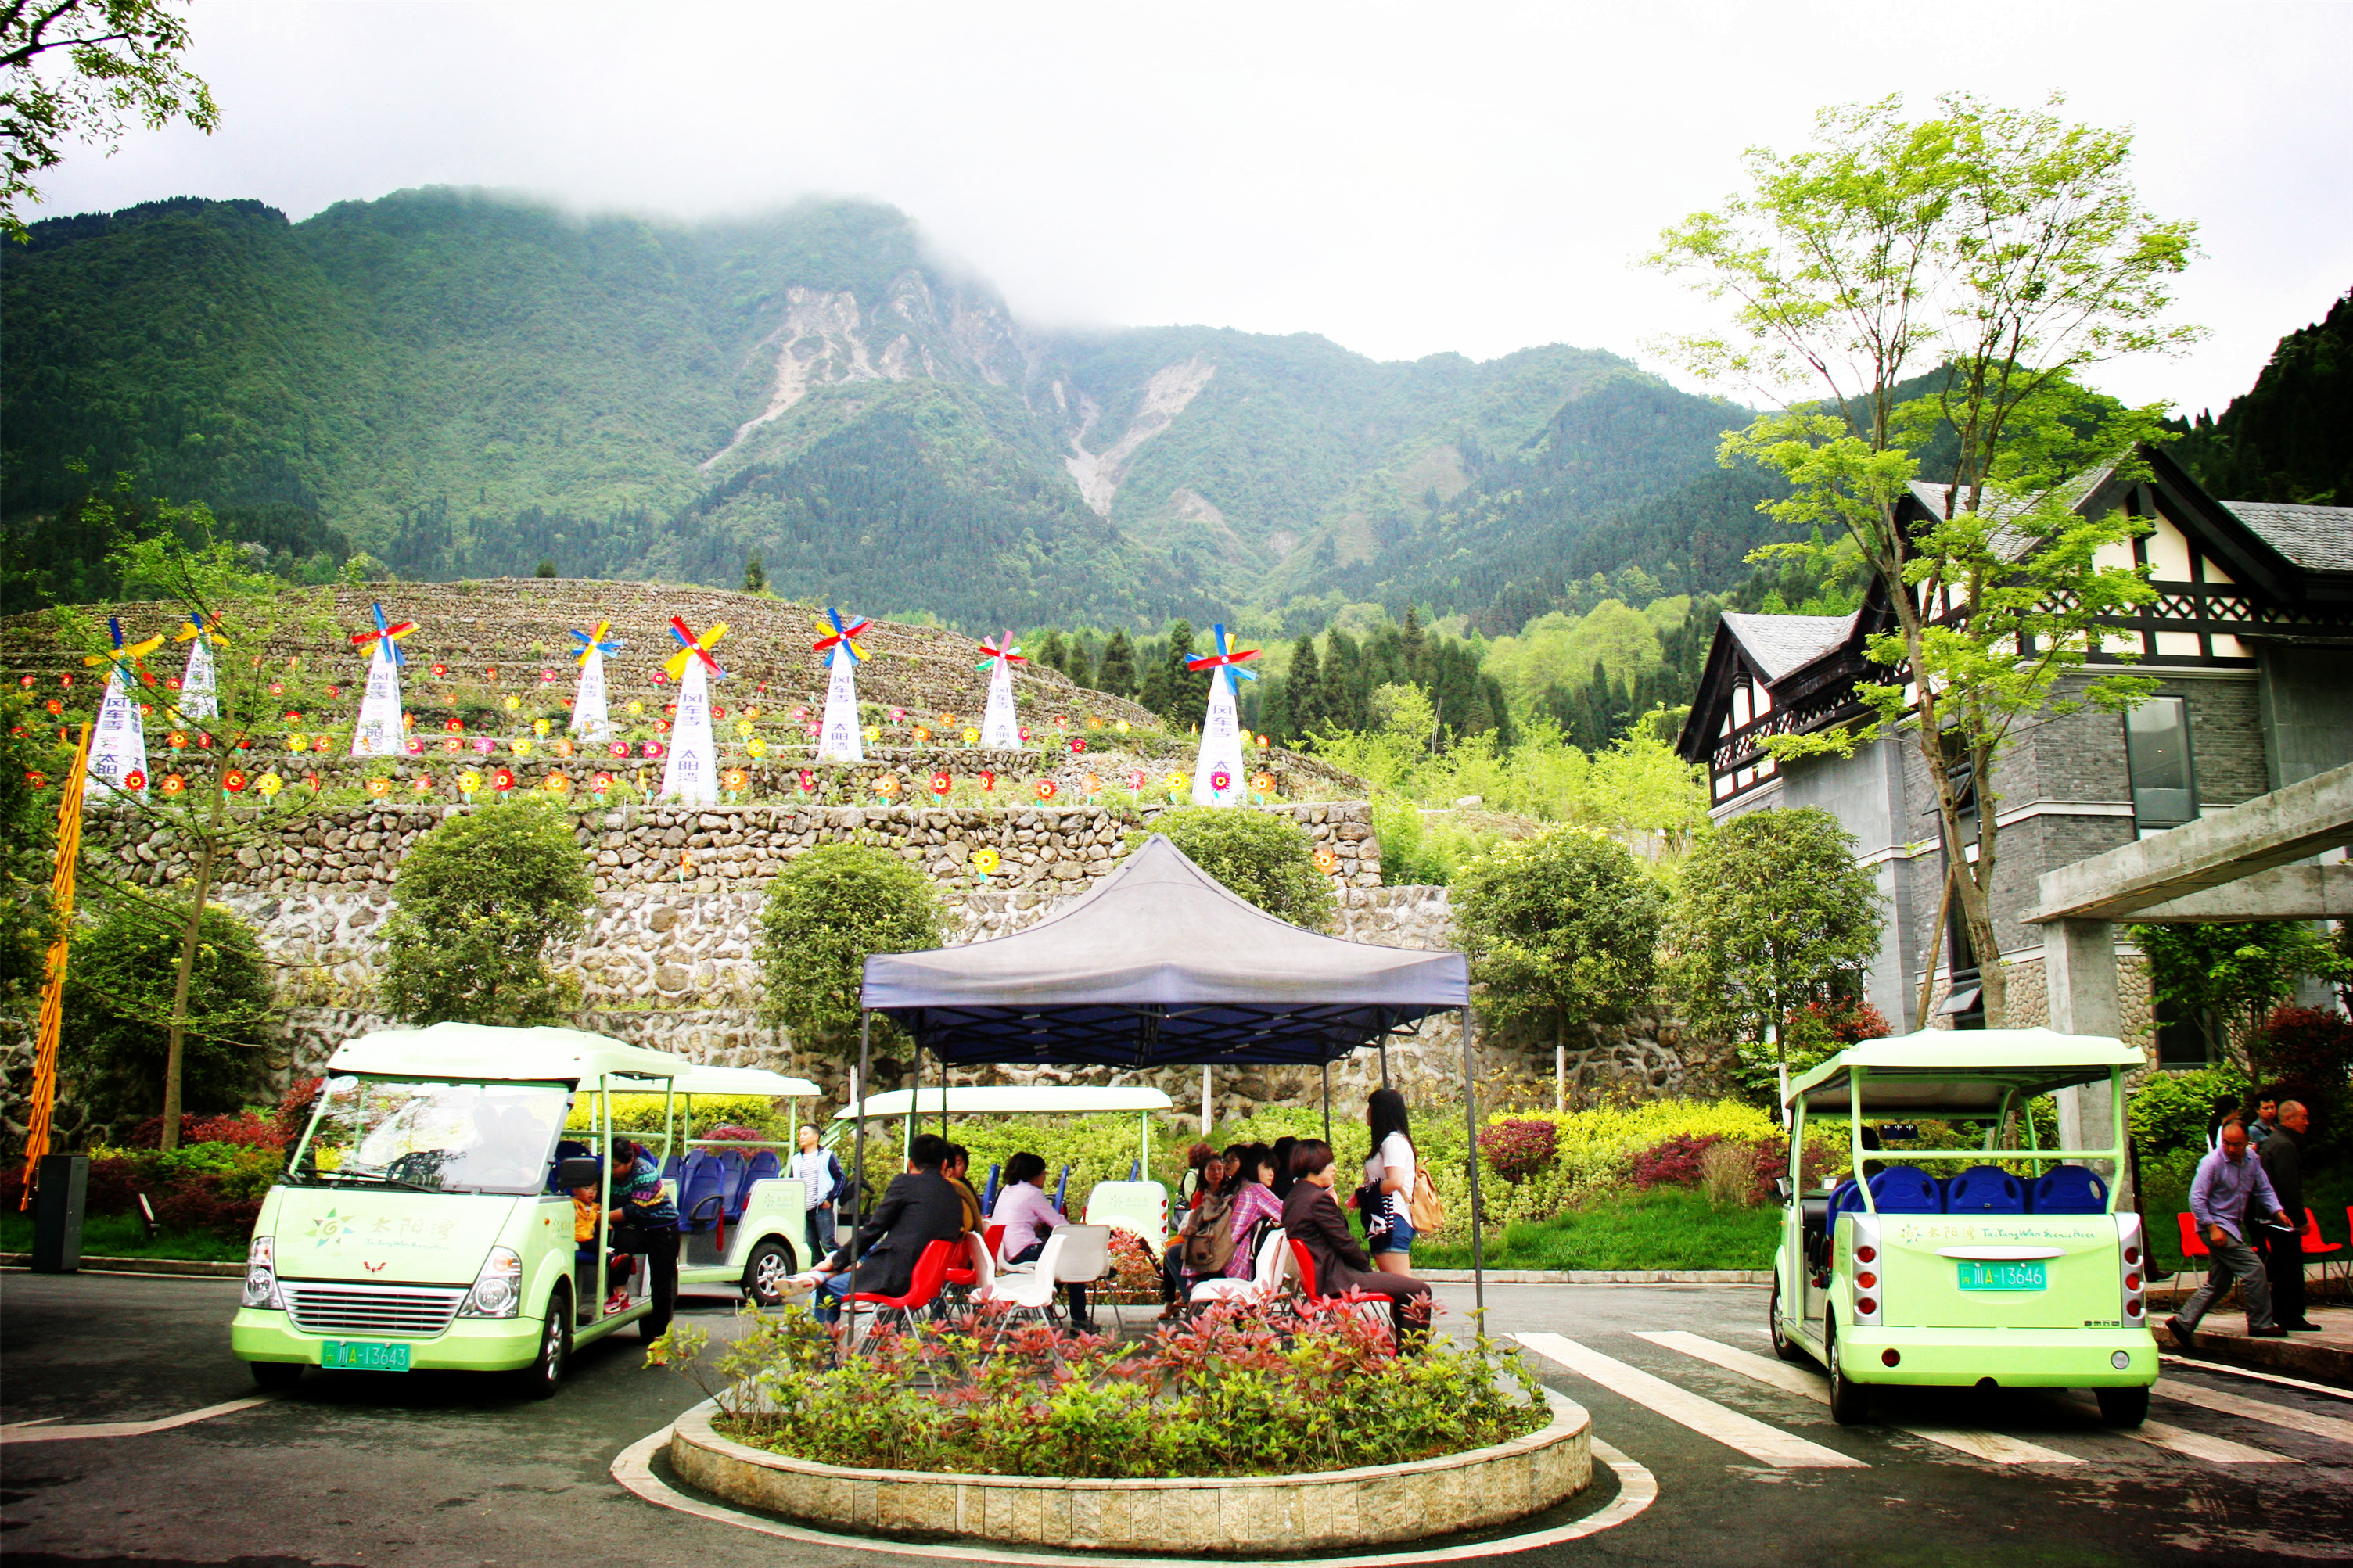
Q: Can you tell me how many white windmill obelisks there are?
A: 8